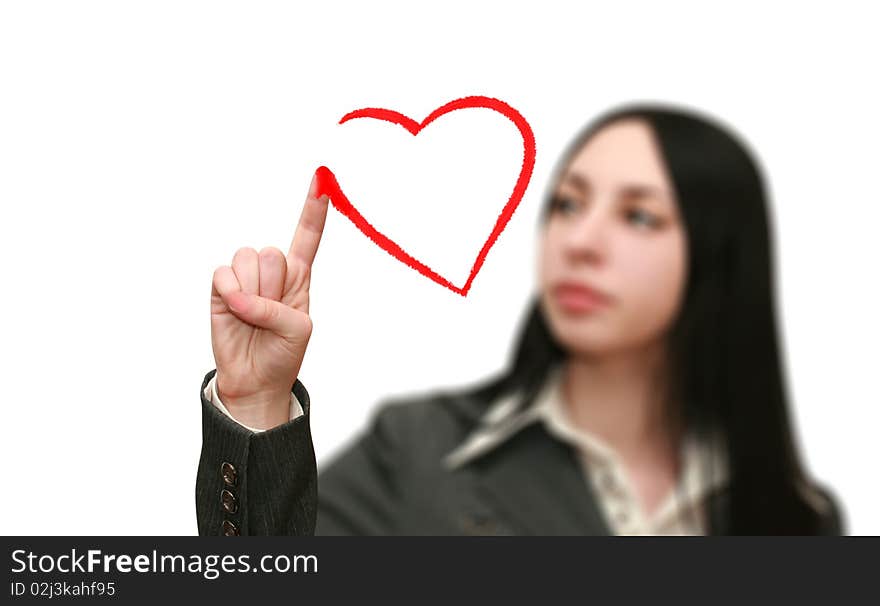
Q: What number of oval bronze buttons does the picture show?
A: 3